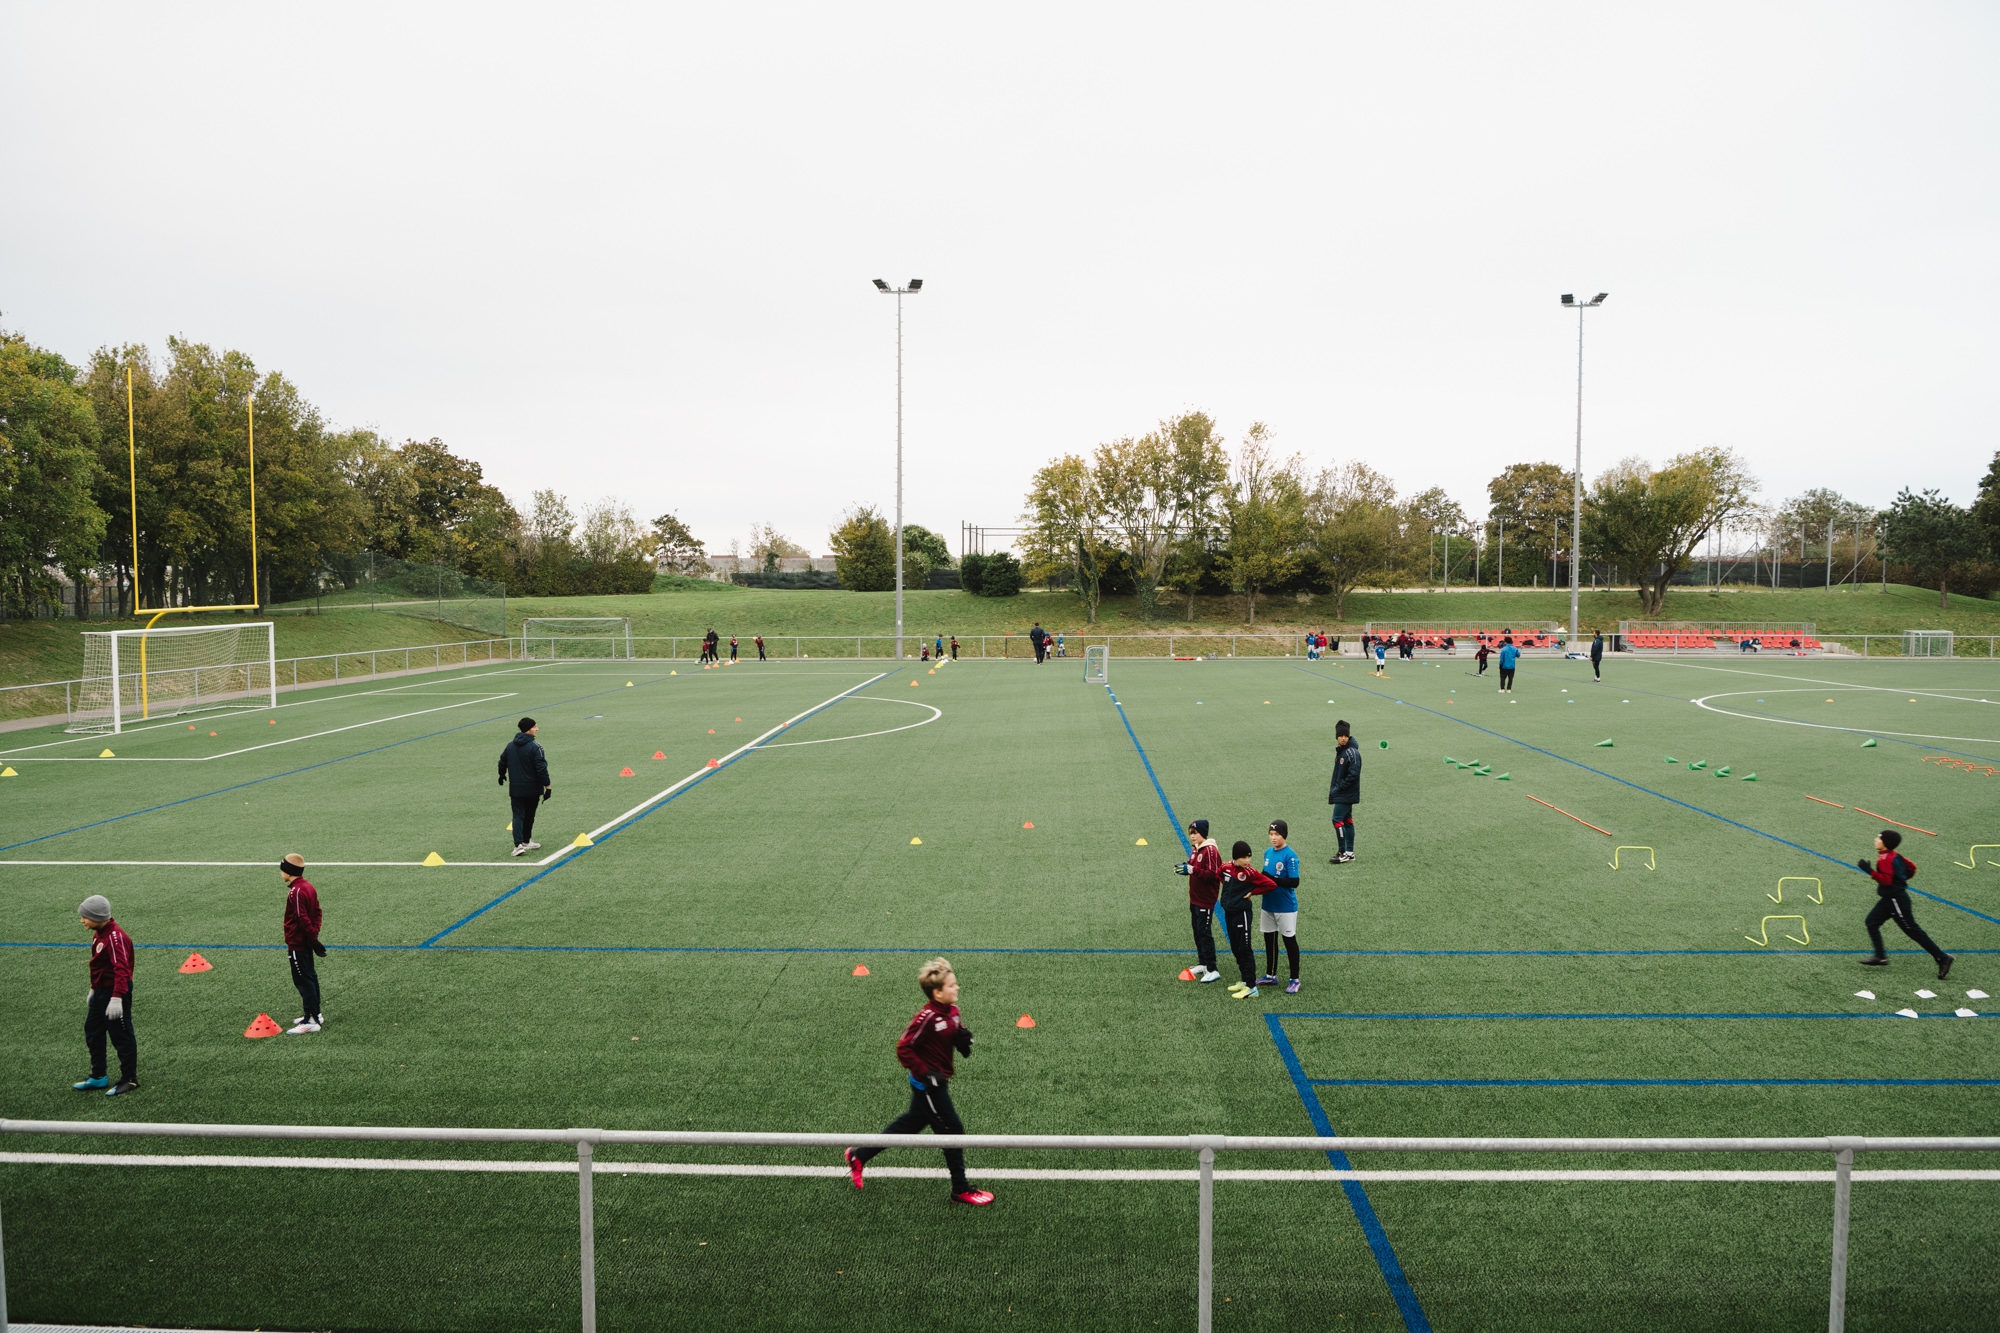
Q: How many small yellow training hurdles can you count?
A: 4